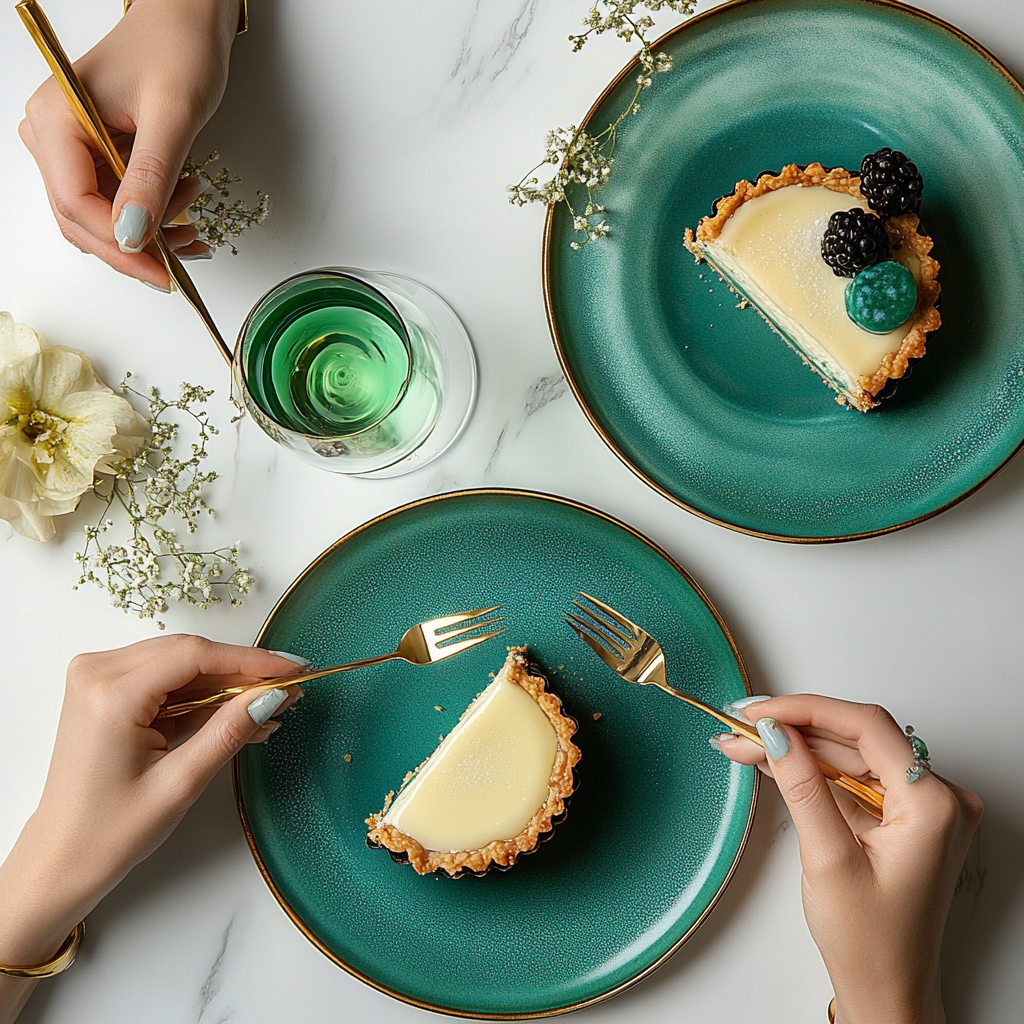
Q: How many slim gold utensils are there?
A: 3